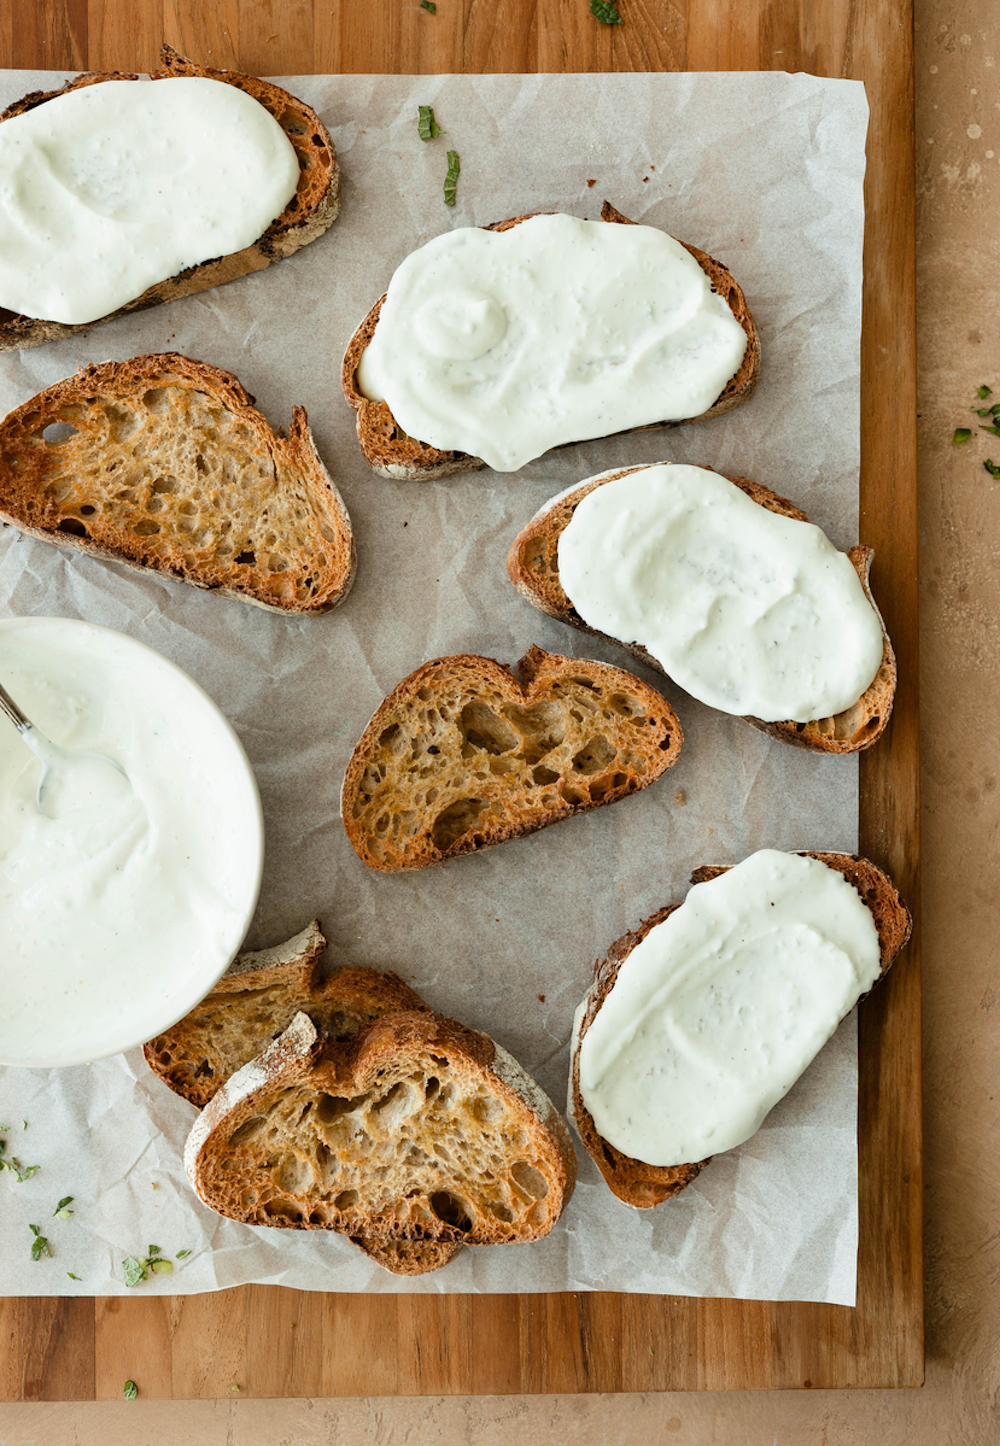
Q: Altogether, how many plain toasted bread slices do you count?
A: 4